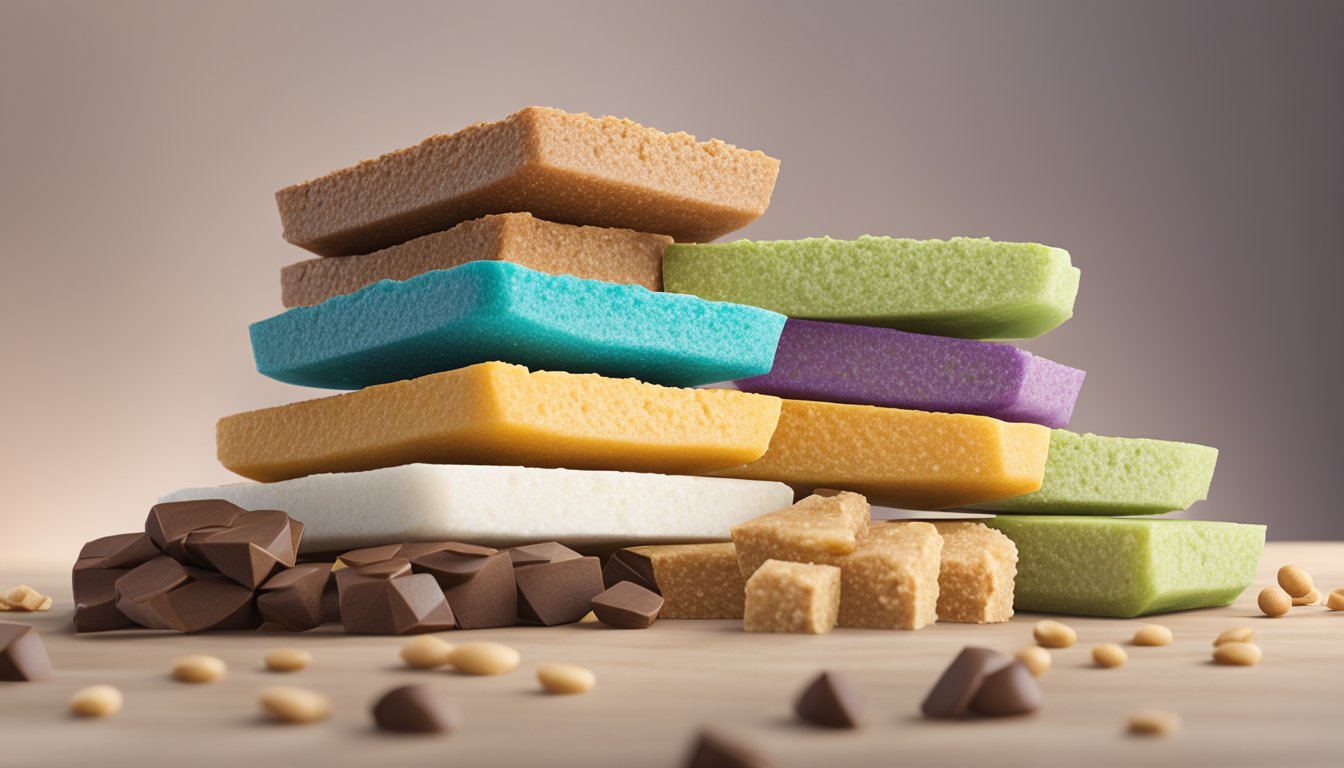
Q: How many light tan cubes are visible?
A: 4